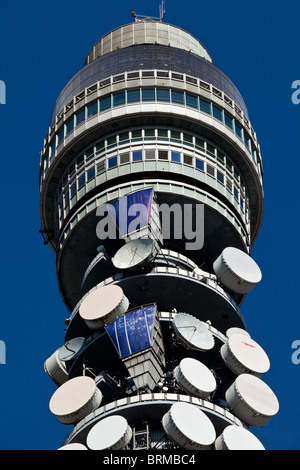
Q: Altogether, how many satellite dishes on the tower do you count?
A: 15